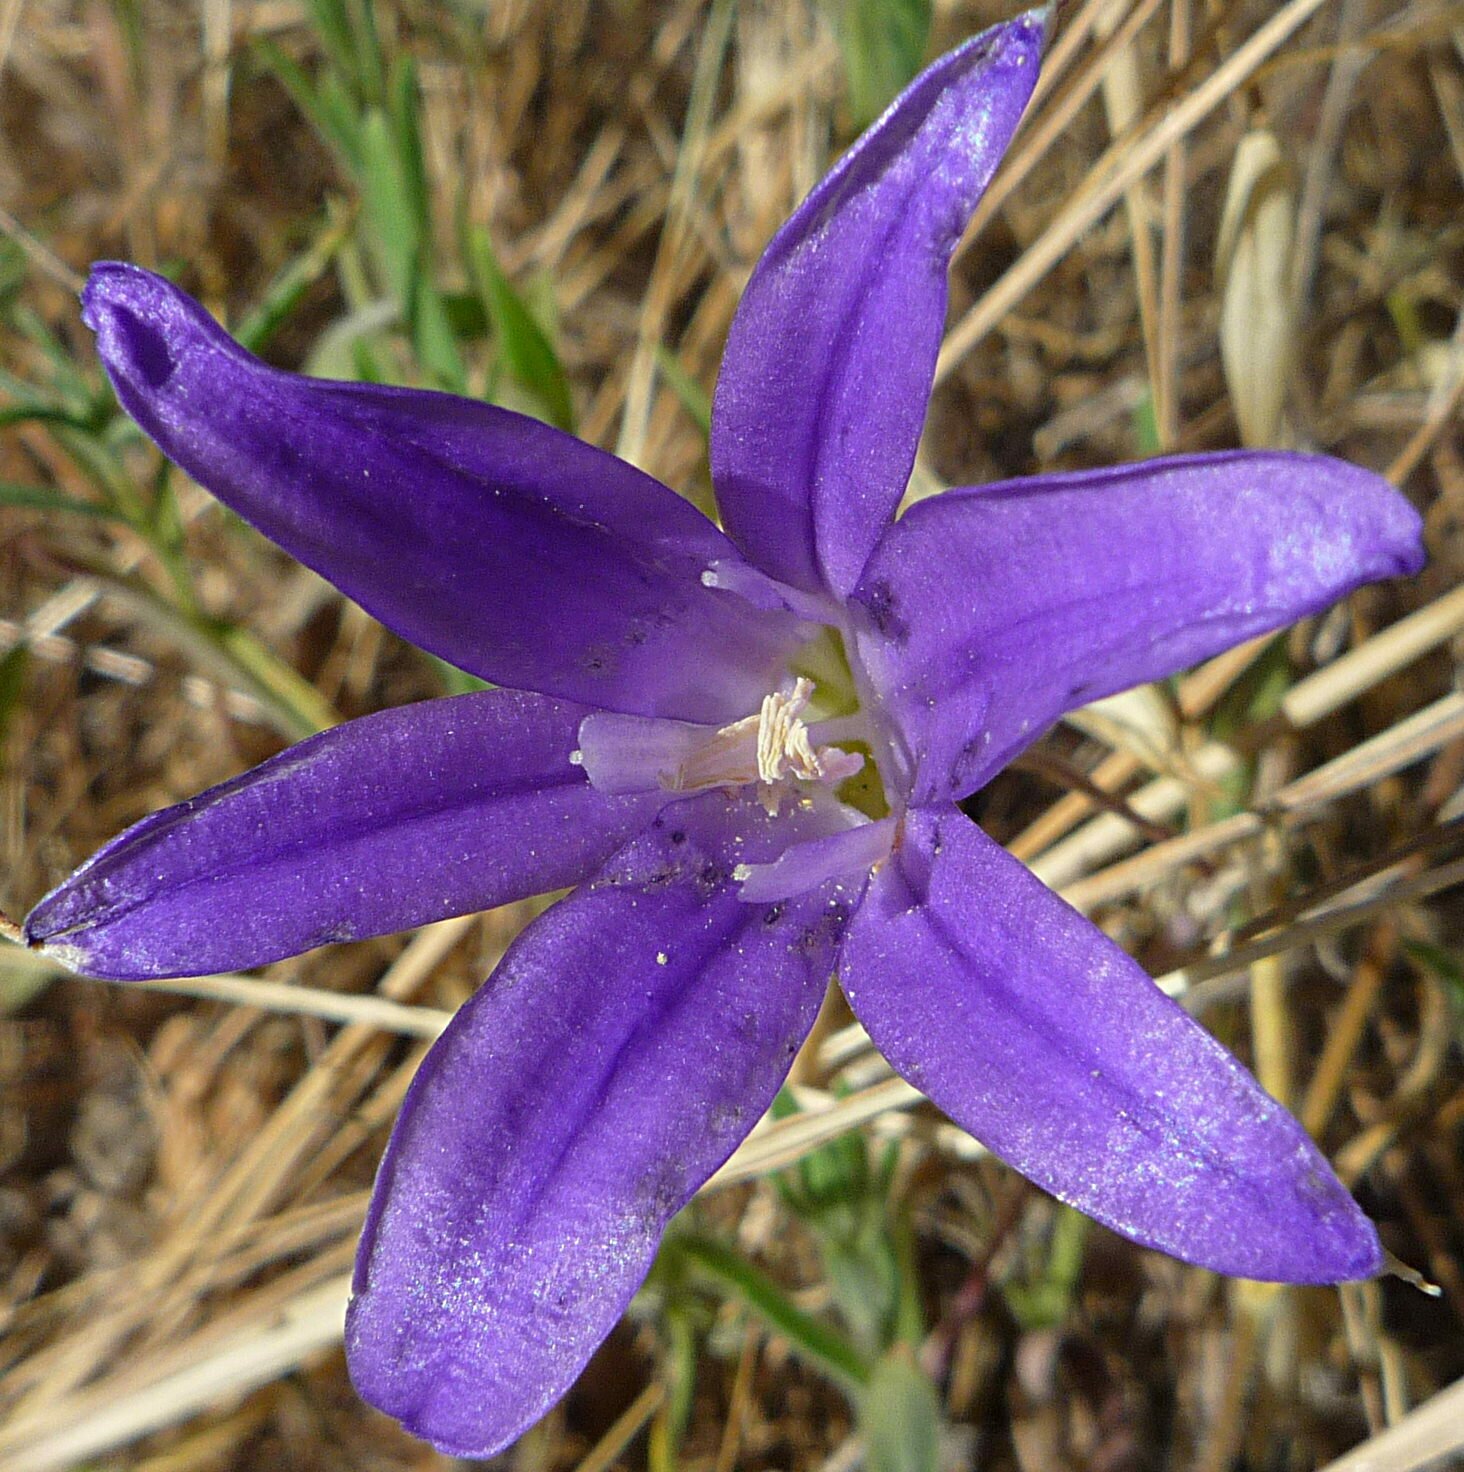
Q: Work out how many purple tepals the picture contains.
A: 6